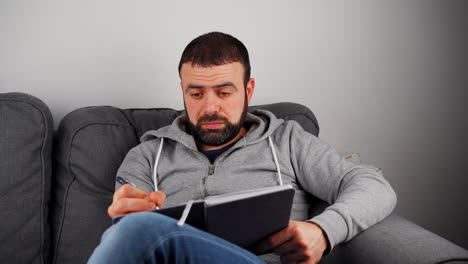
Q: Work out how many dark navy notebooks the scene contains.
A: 1